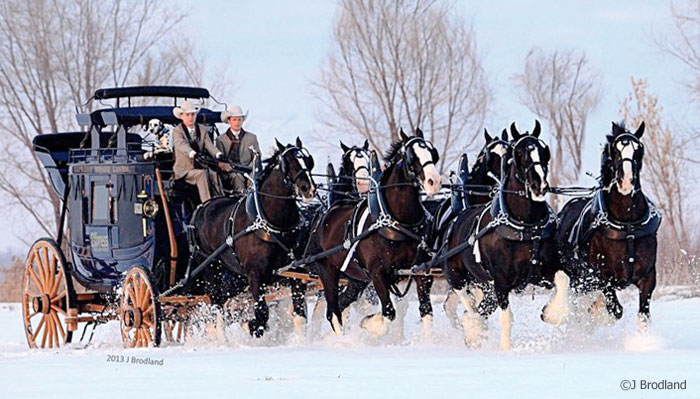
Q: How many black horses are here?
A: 6